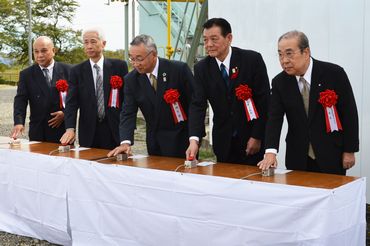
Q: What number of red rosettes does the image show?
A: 5